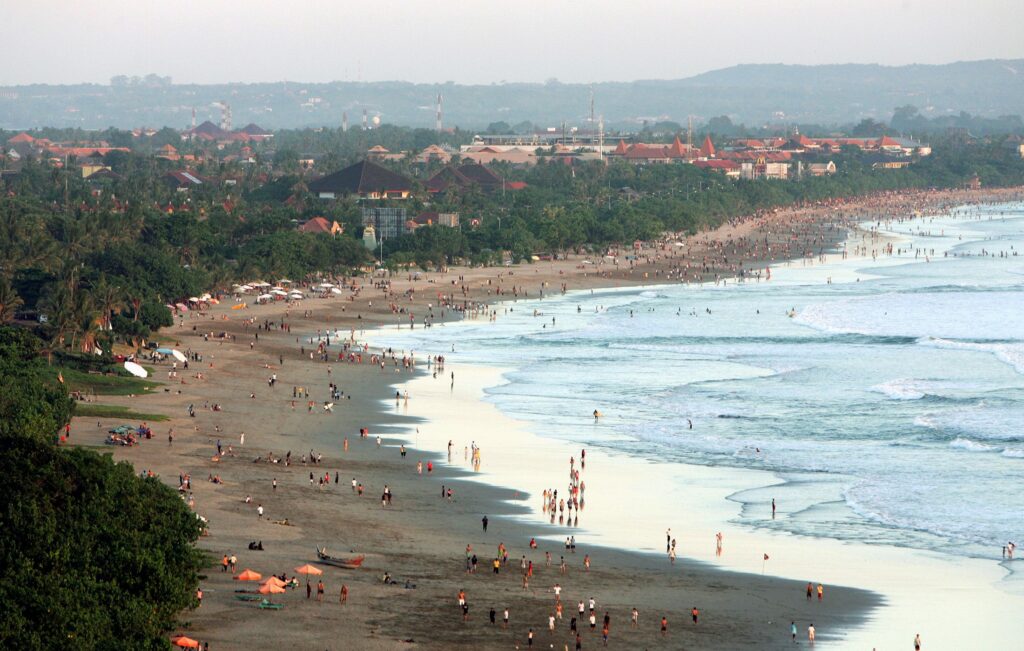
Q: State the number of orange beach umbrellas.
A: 5